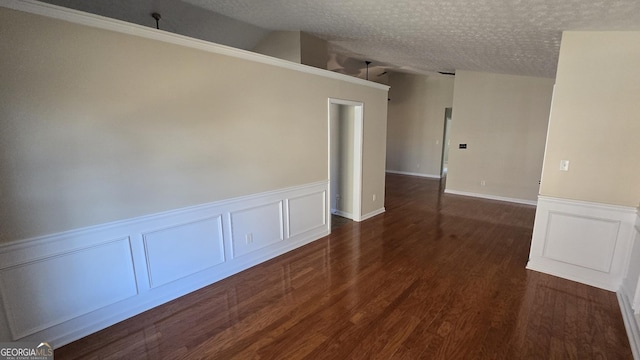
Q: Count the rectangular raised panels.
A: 5